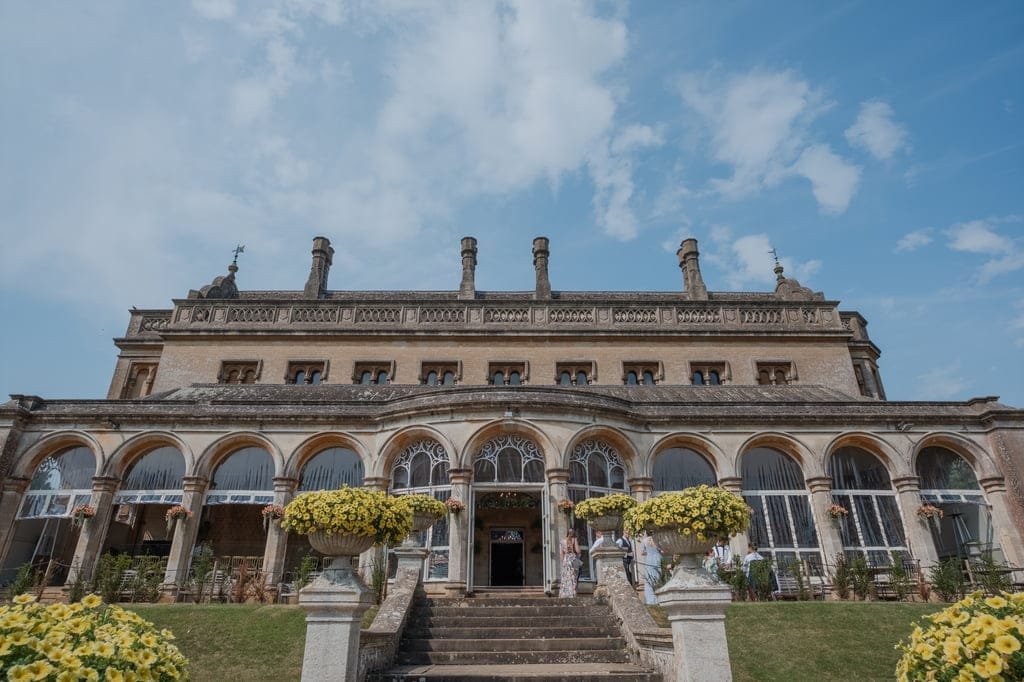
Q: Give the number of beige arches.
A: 11